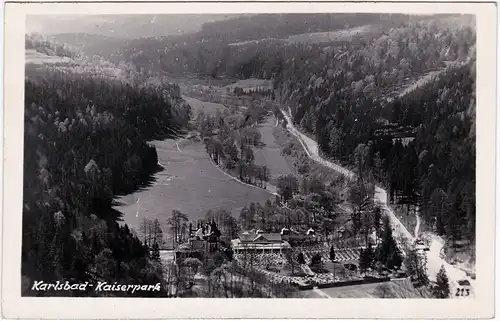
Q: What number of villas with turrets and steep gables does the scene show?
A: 1